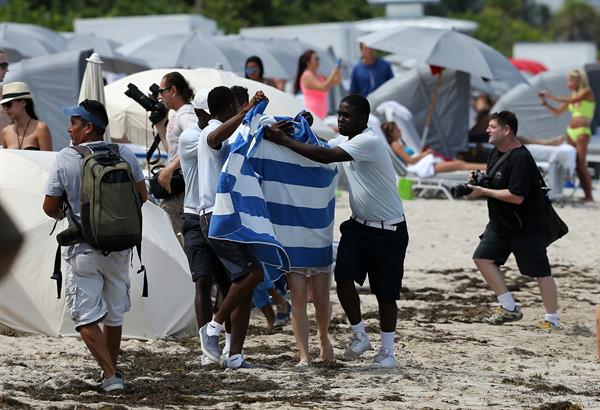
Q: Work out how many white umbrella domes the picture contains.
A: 2